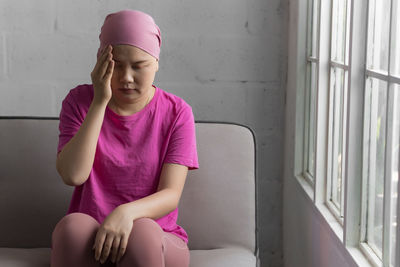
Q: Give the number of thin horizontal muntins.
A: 3